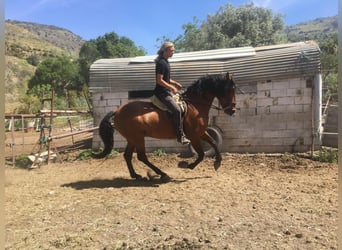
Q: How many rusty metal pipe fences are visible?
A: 1